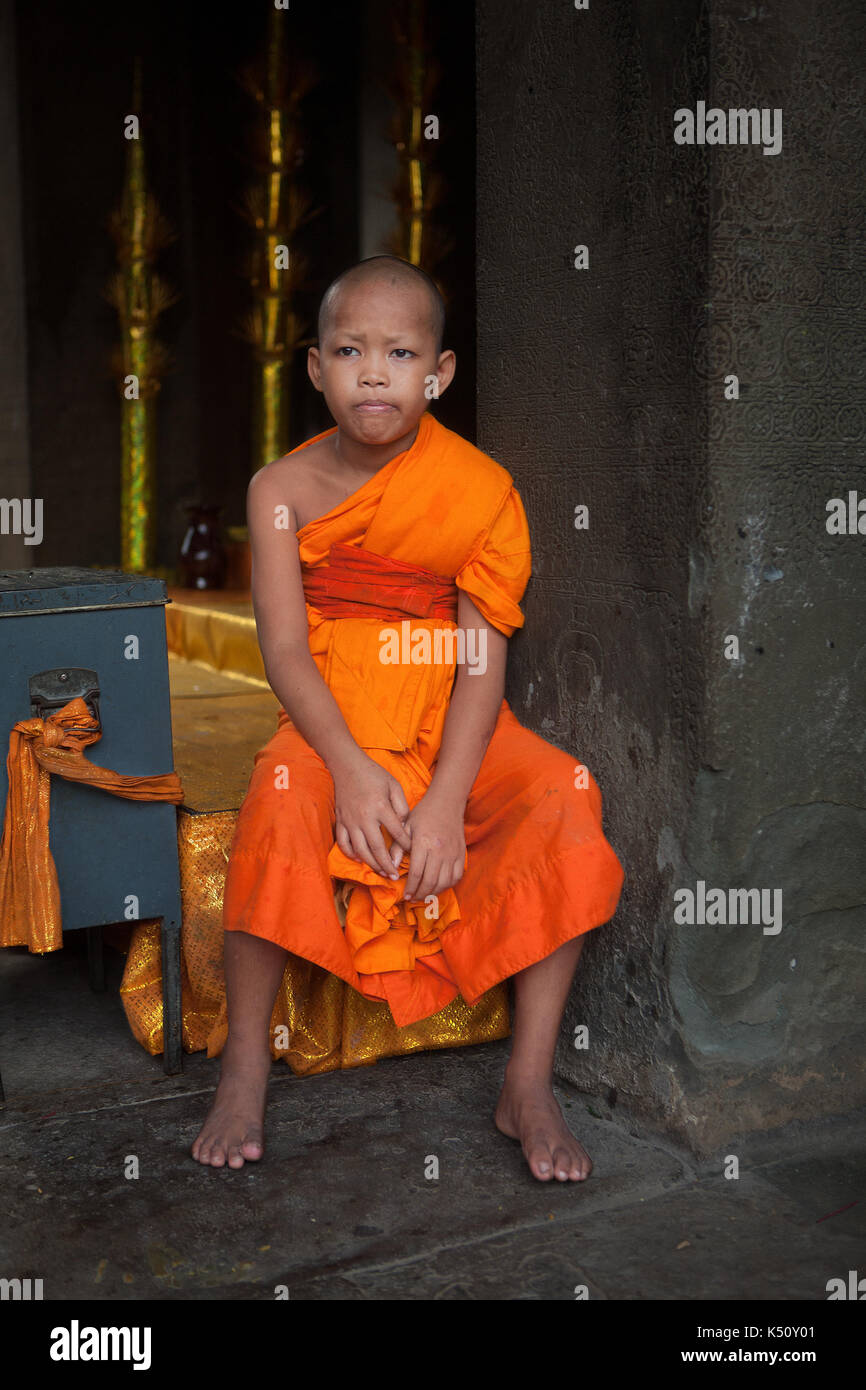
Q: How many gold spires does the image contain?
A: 3